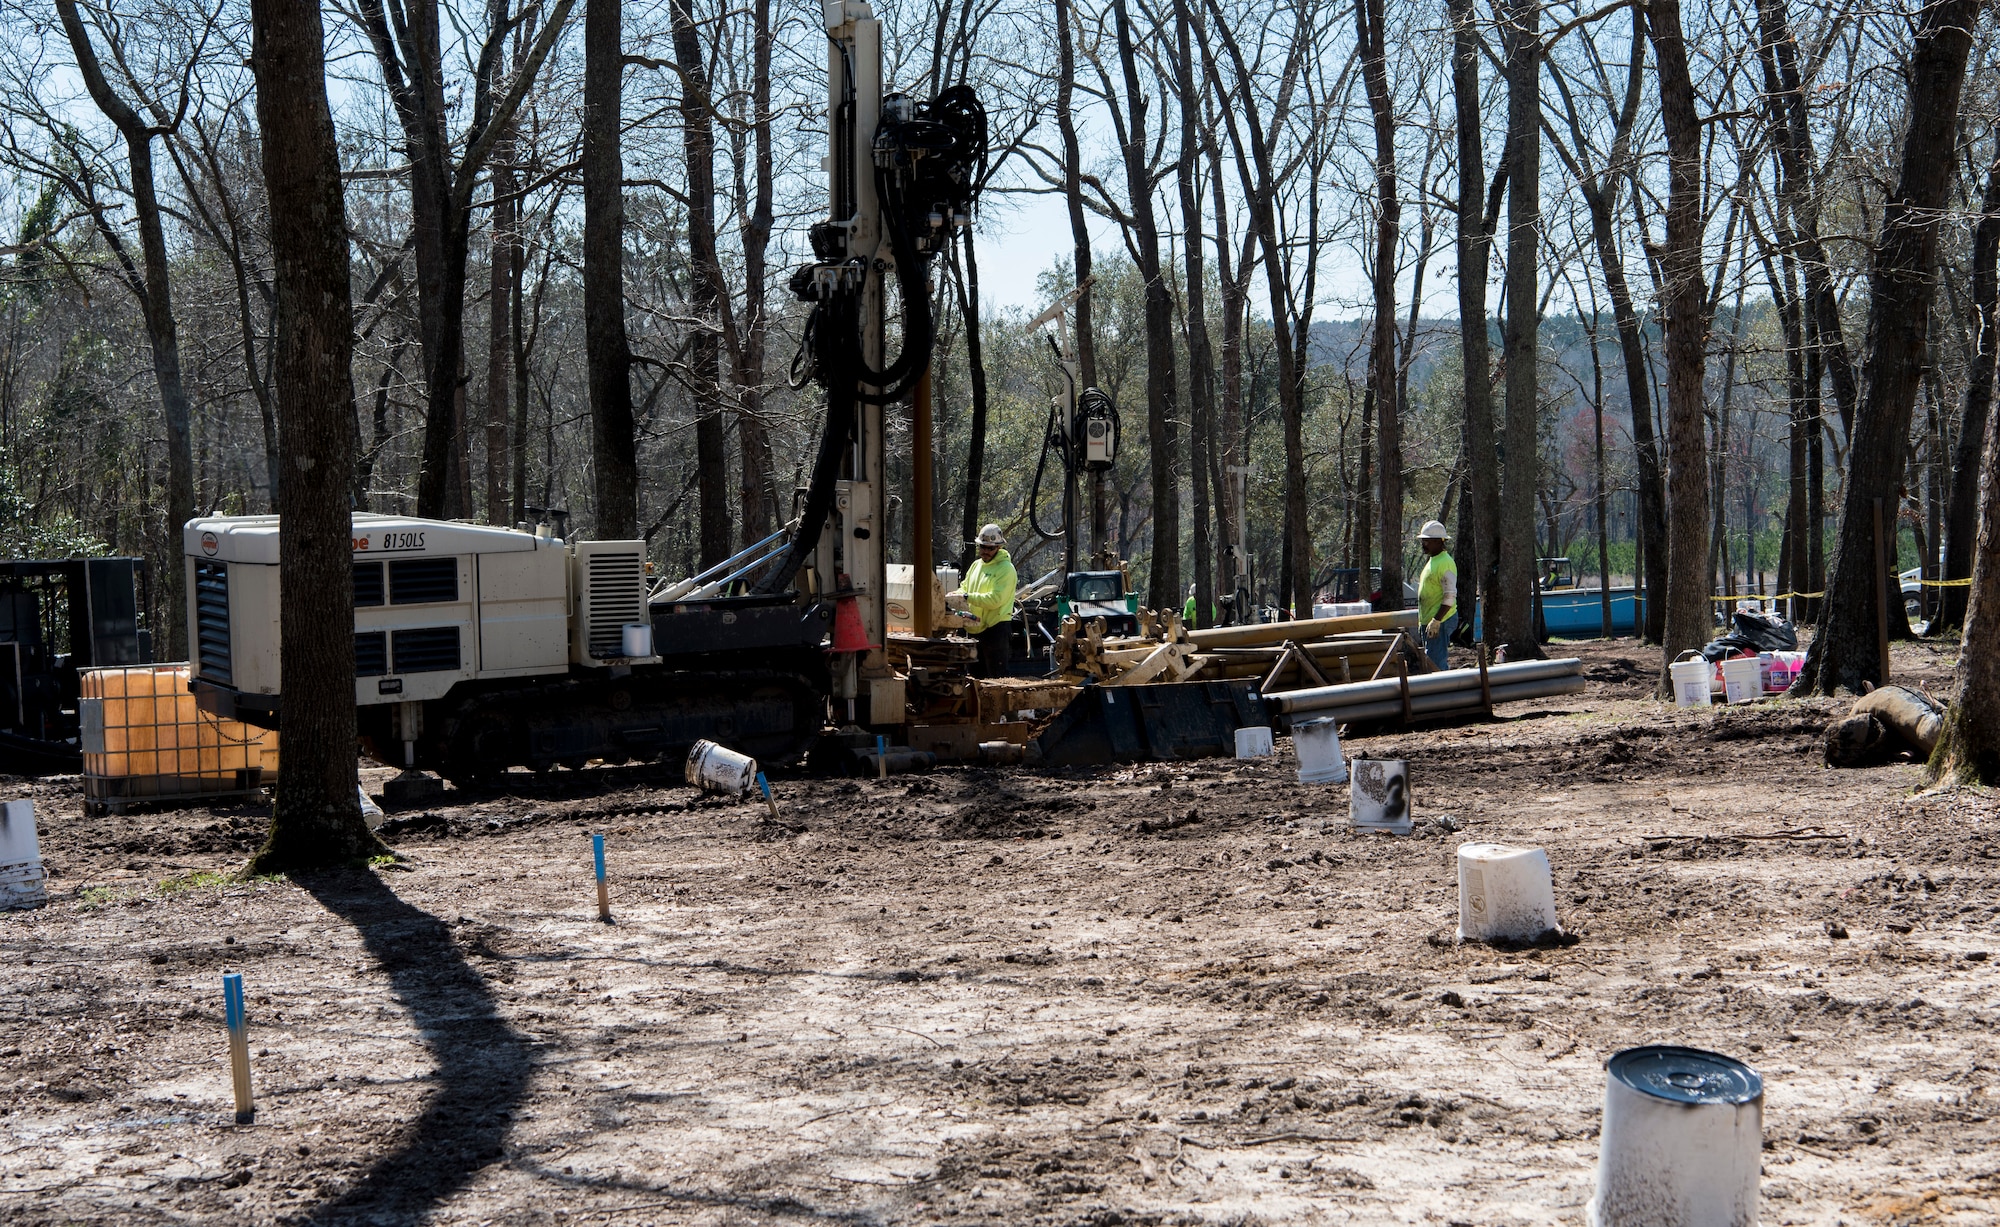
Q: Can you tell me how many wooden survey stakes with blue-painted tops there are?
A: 4